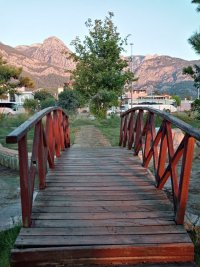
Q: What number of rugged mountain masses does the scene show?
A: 2